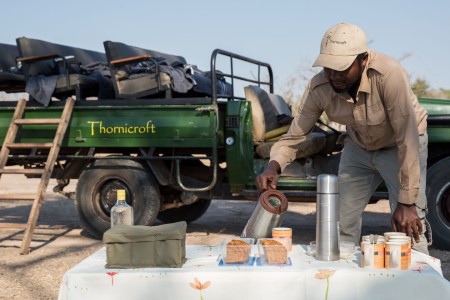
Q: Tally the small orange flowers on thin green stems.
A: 2